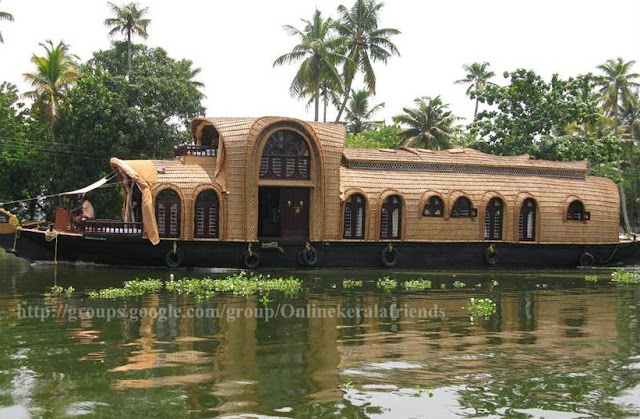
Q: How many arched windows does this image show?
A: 10